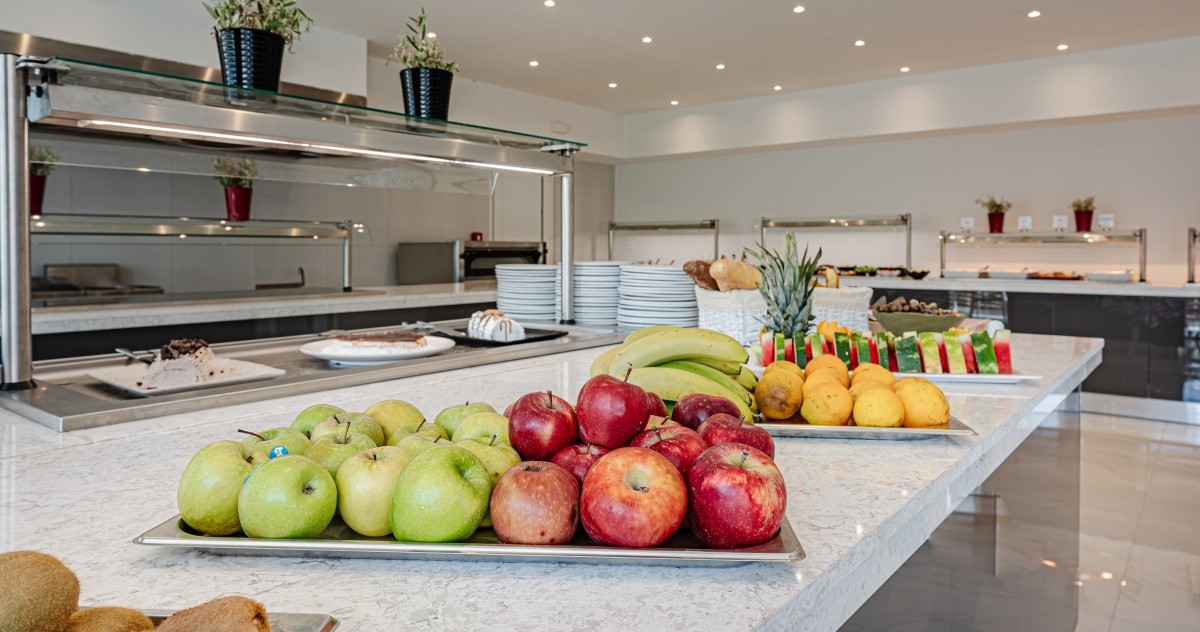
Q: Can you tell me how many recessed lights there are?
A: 13